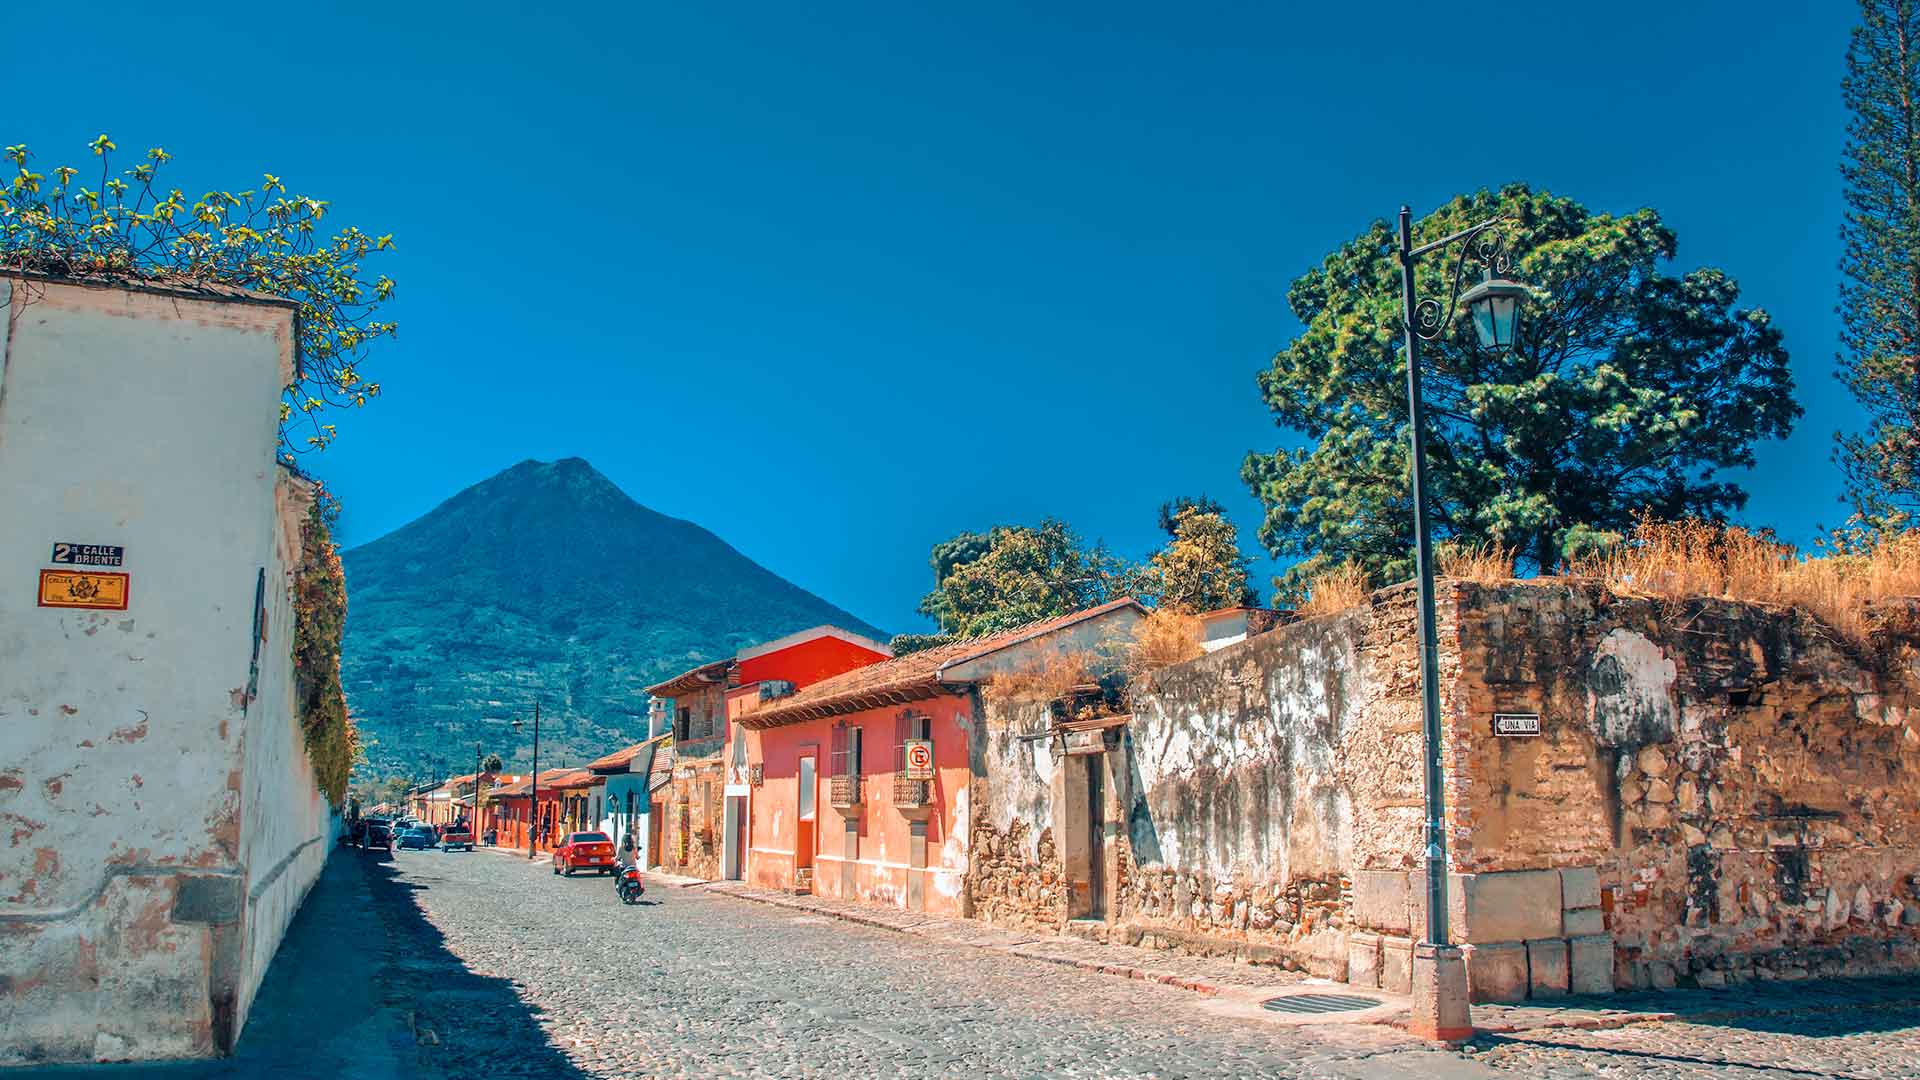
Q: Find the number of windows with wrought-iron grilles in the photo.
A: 2